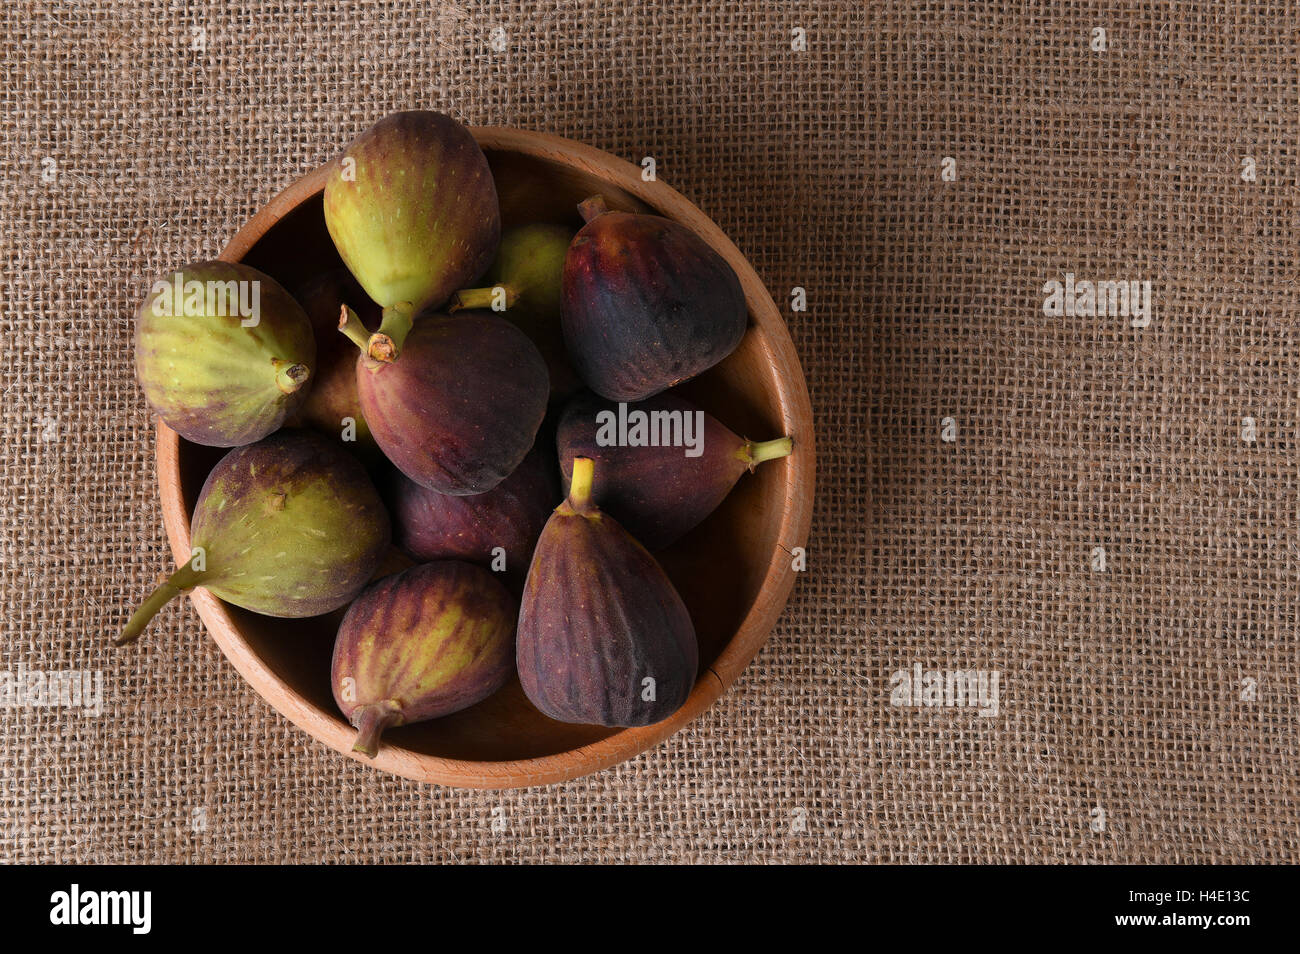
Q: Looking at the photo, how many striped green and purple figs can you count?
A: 4